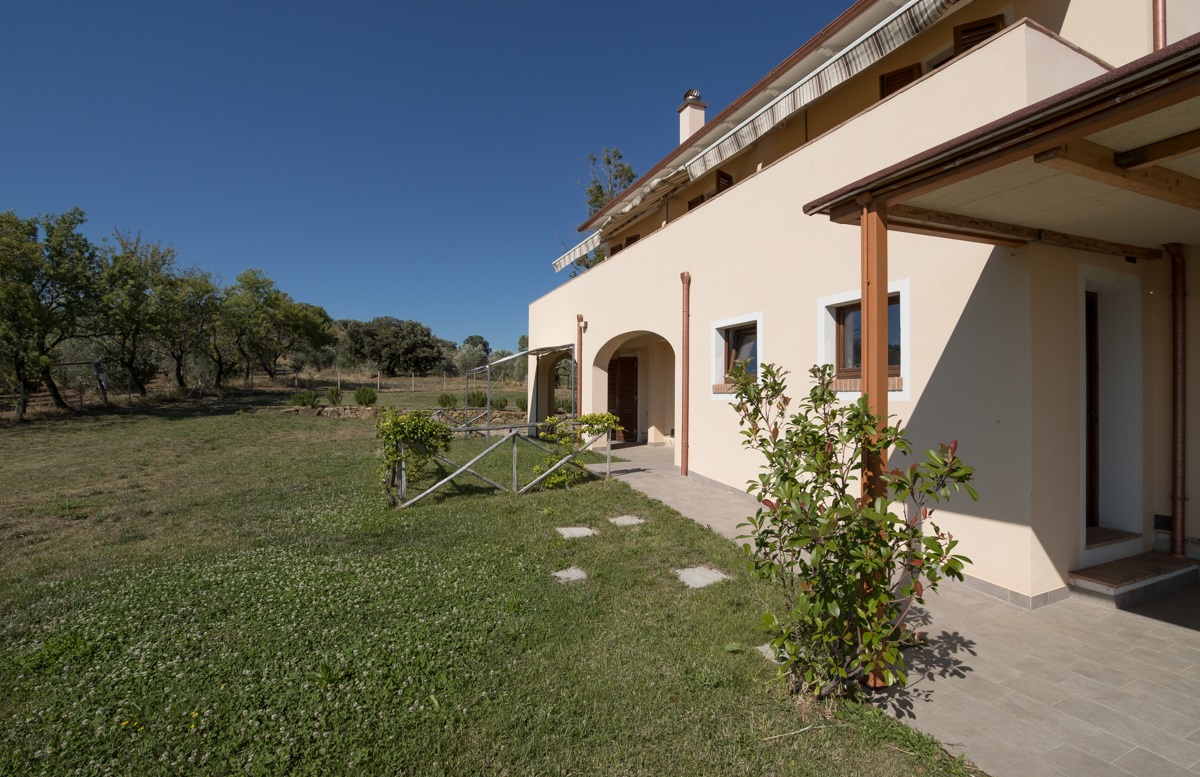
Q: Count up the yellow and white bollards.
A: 0